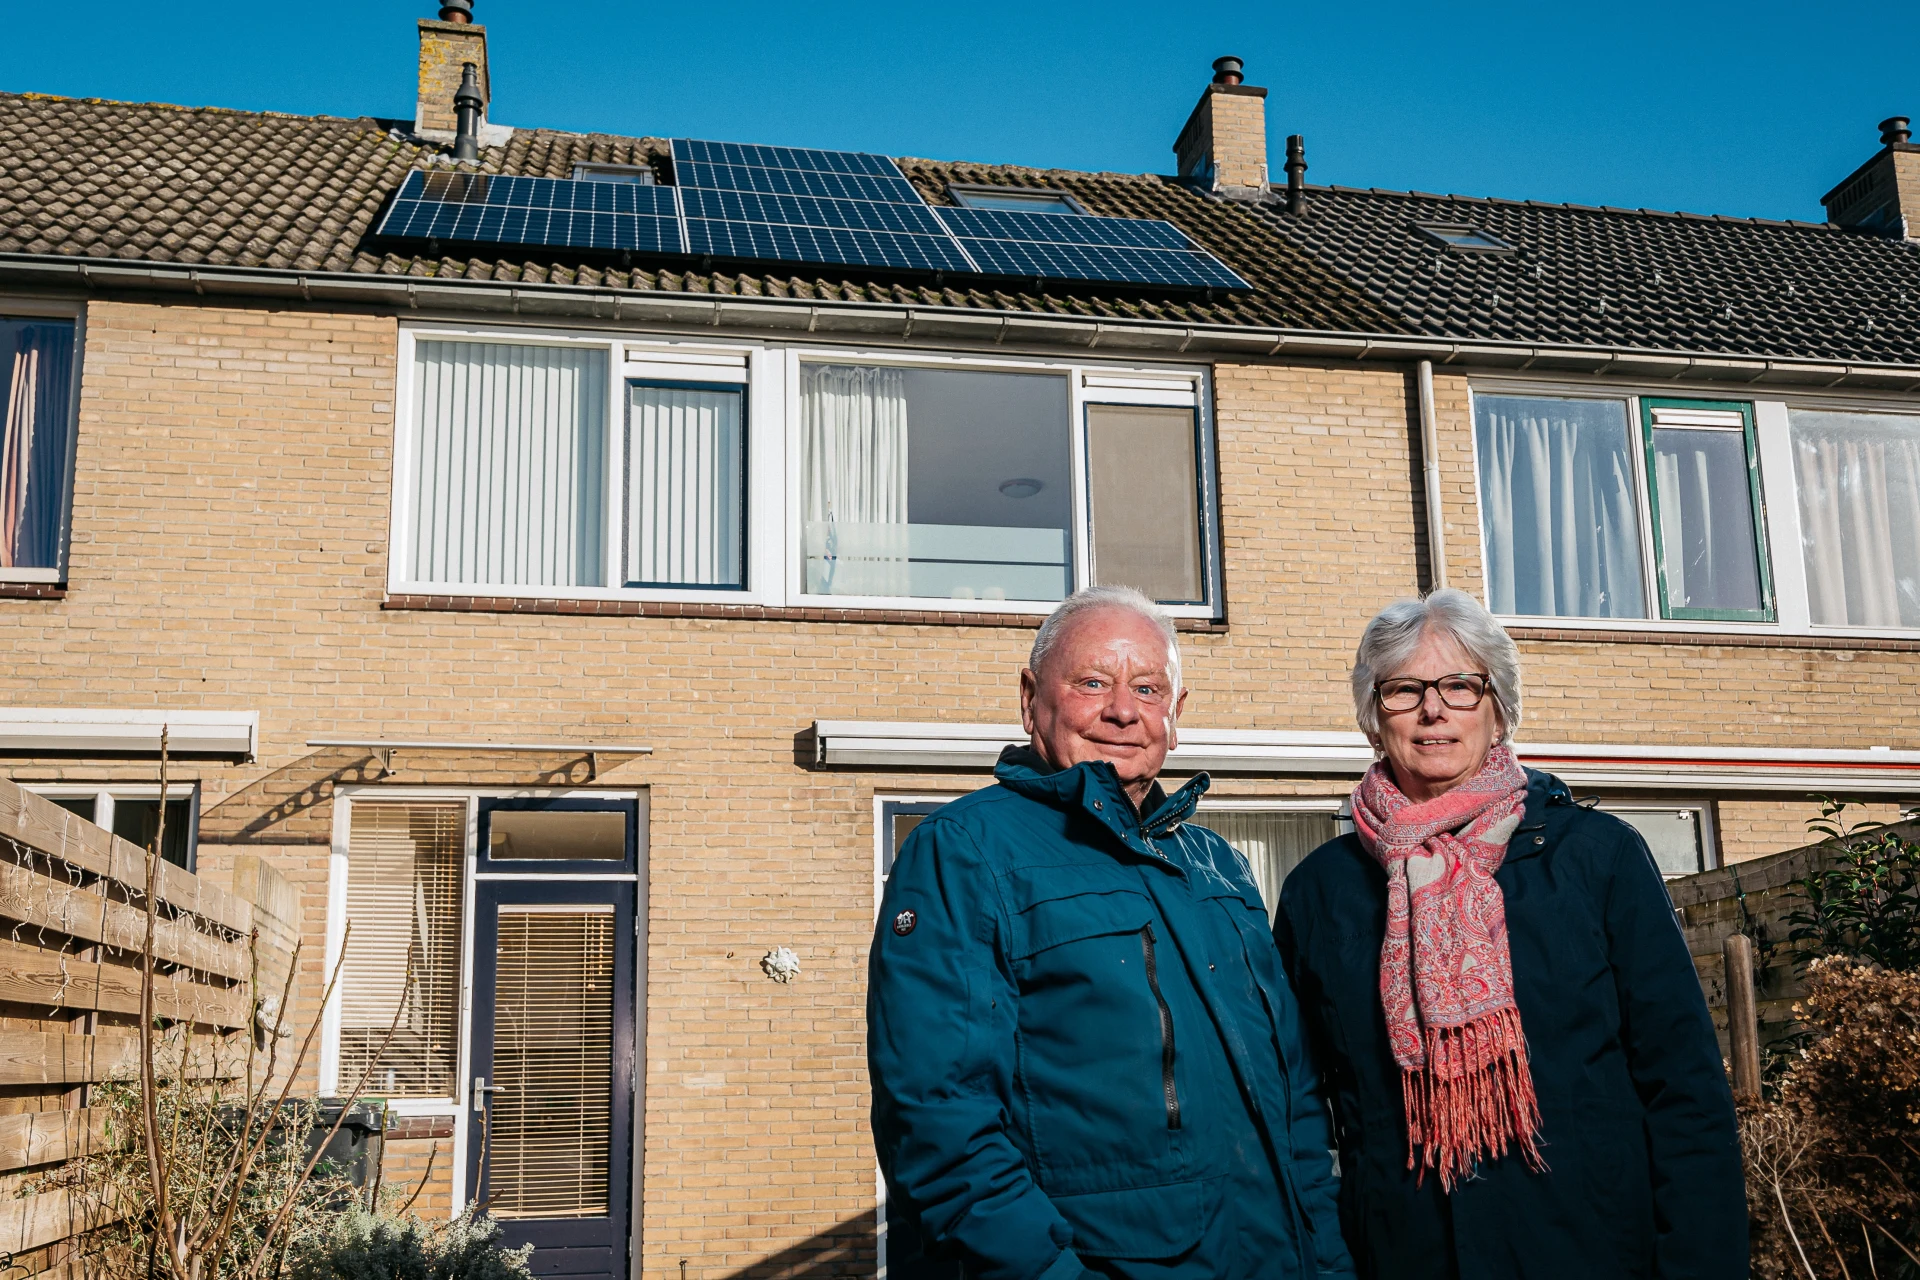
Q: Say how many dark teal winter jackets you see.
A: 1